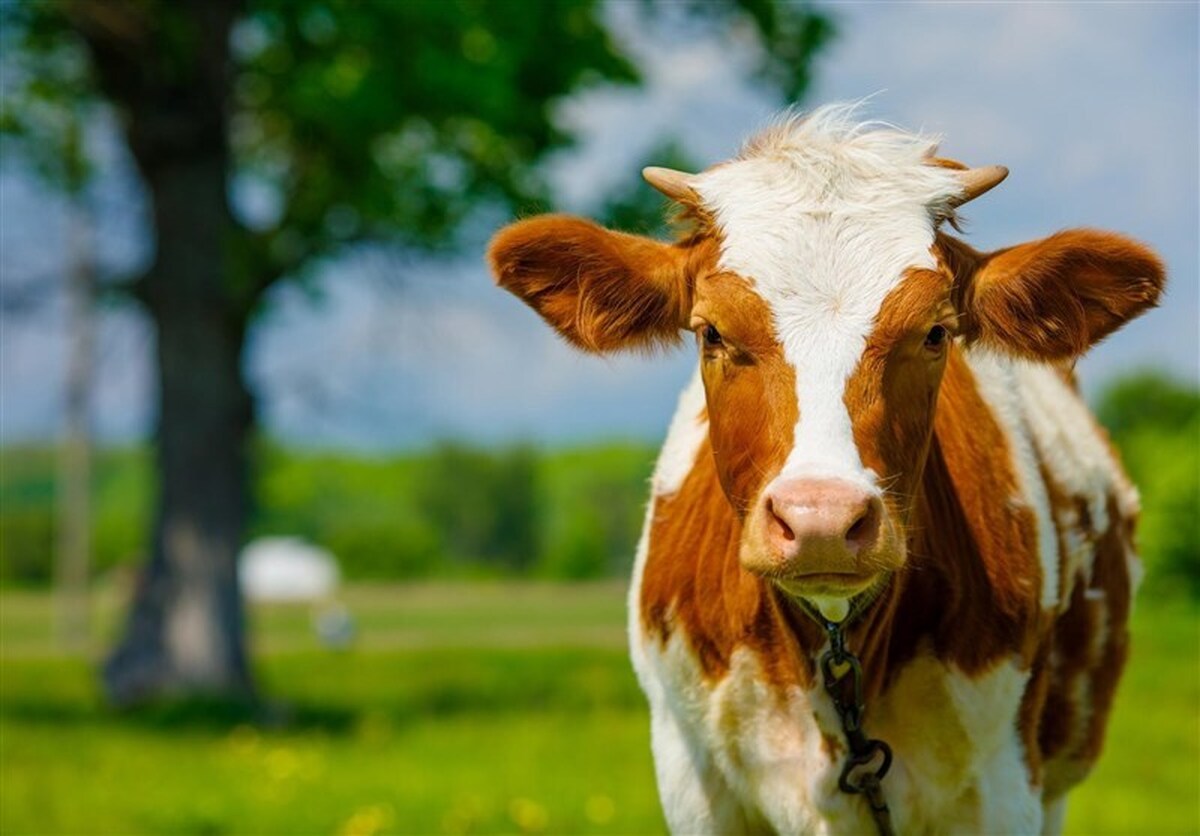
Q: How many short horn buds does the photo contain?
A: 2